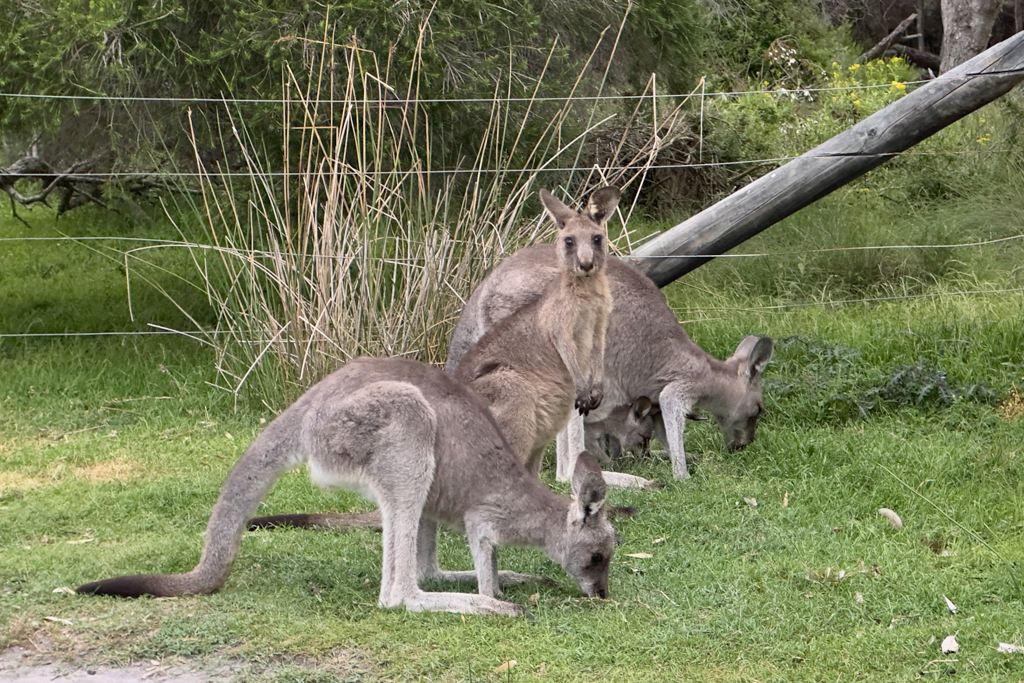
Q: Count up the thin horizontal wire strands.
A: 4